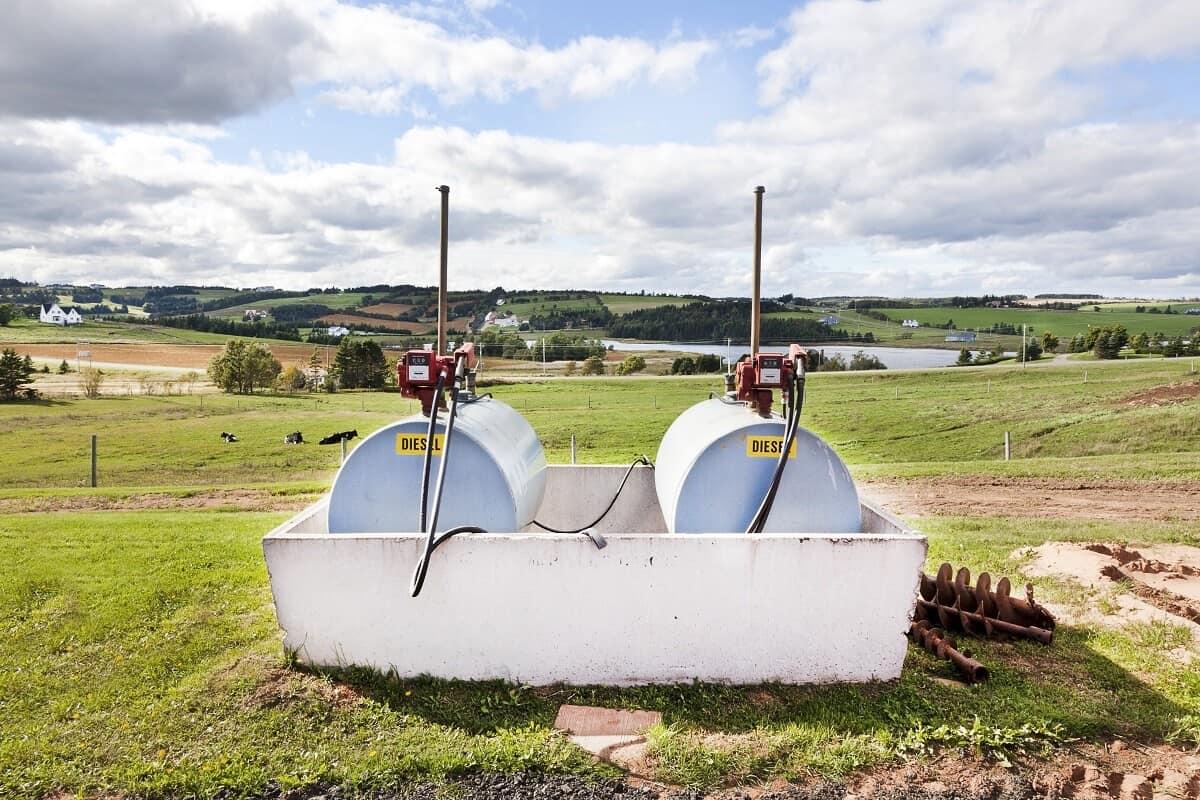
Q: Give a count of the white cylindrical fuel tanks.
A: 2